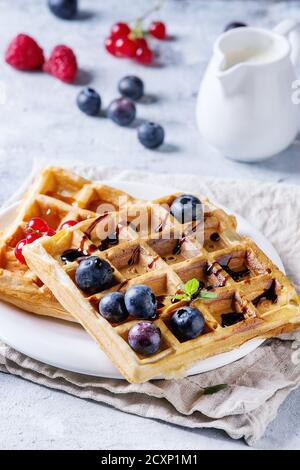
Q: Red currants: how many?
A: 11